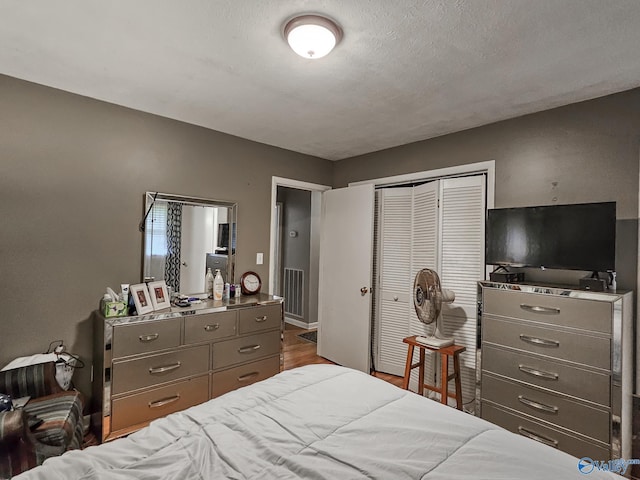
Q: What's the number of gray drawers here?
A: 12